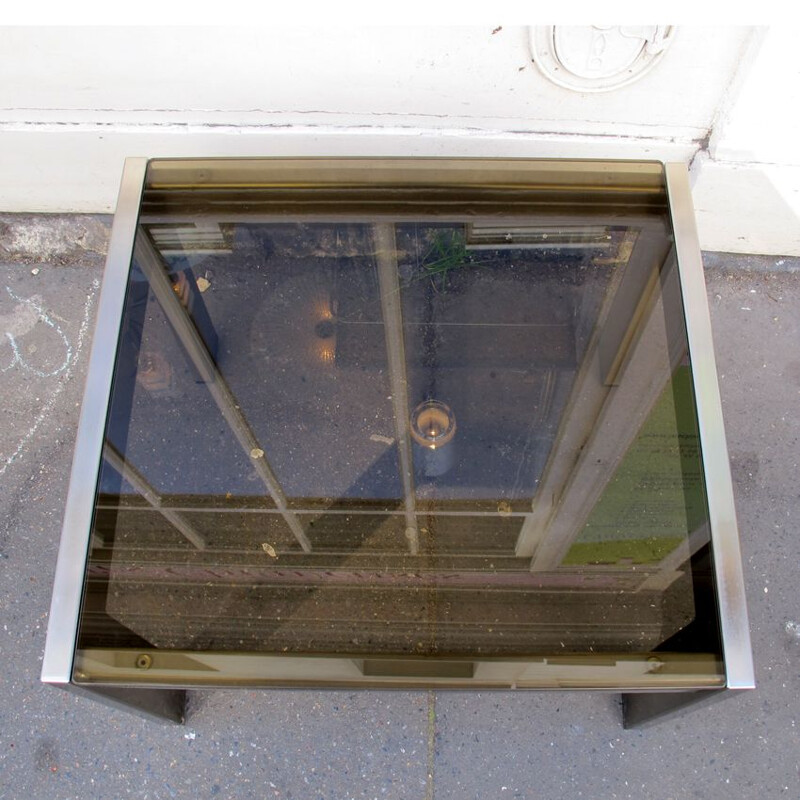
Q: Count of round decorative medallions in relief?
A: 1